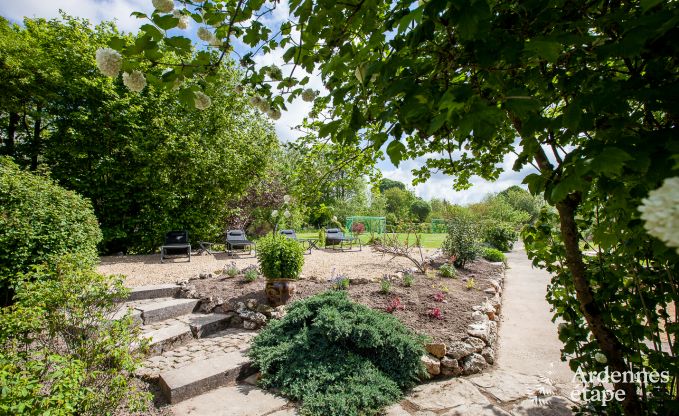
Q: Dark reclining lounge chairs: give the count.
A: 4